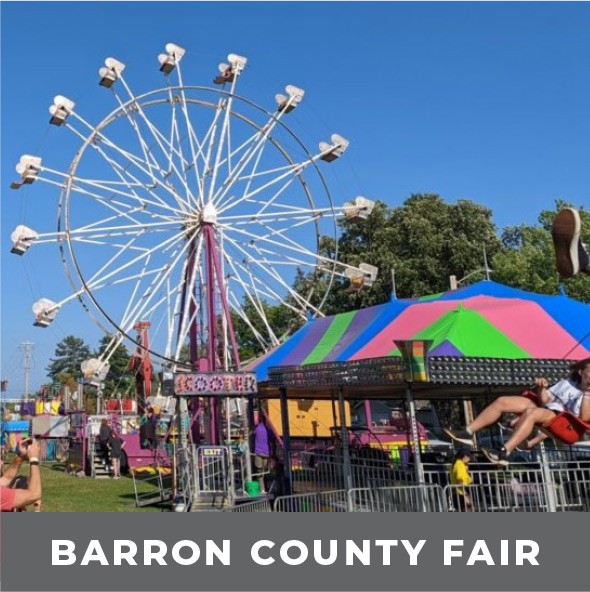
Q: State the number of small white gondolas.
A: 12